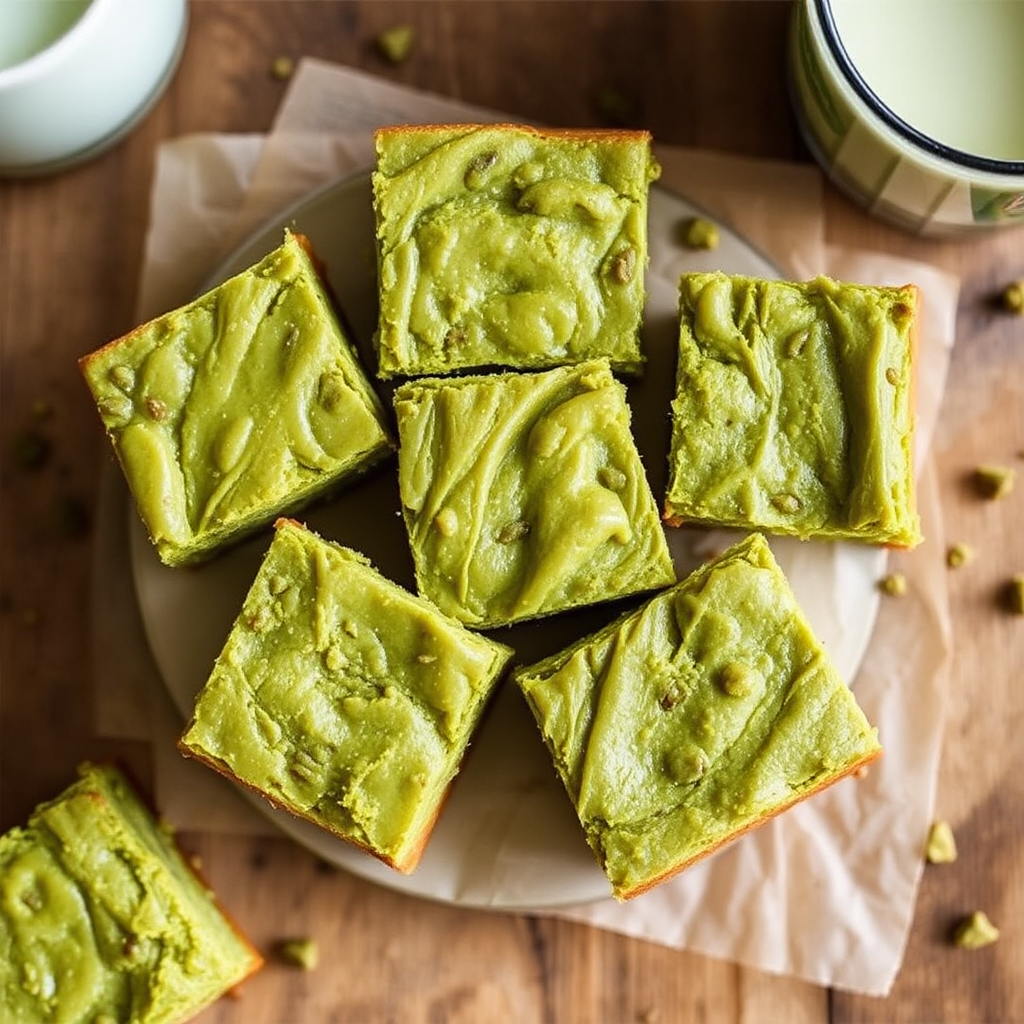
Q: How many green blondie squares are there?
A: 7